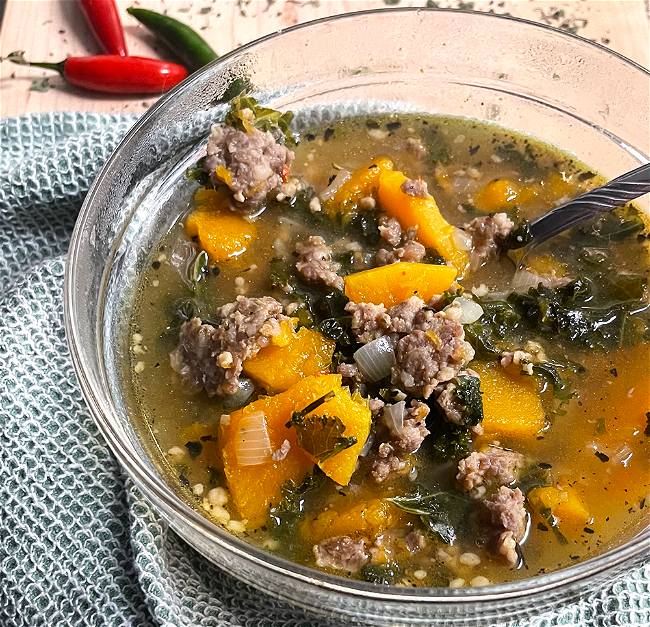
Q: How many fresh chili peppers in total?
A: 3